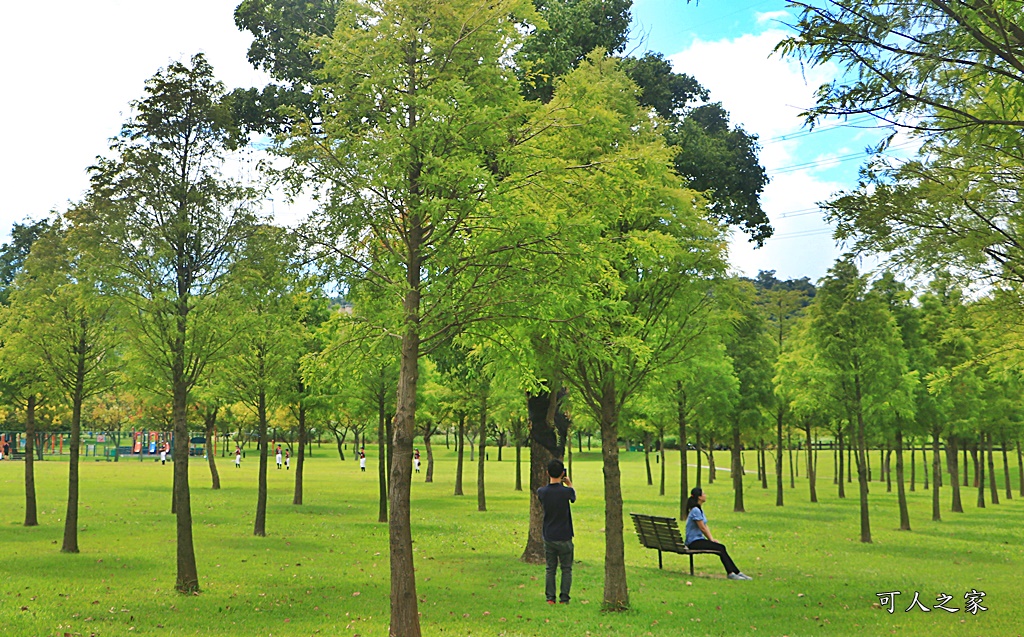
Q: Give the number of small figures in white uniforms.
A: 6